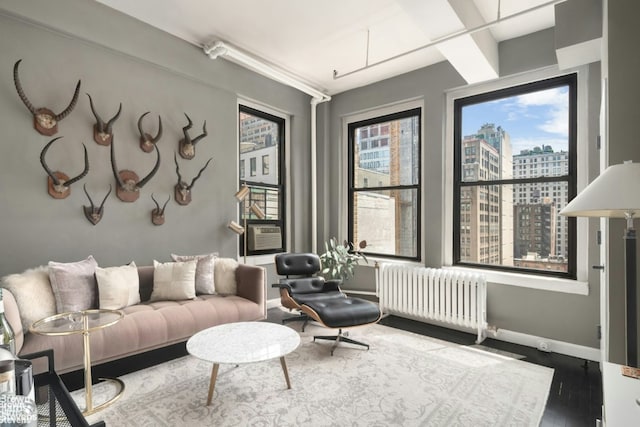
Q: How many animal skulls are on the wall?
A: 9